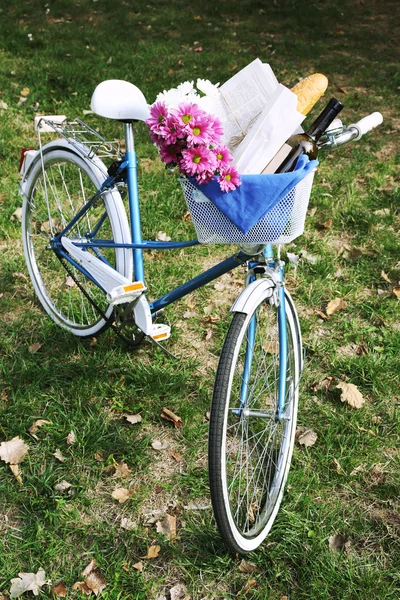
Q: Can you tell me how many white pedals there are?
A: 2